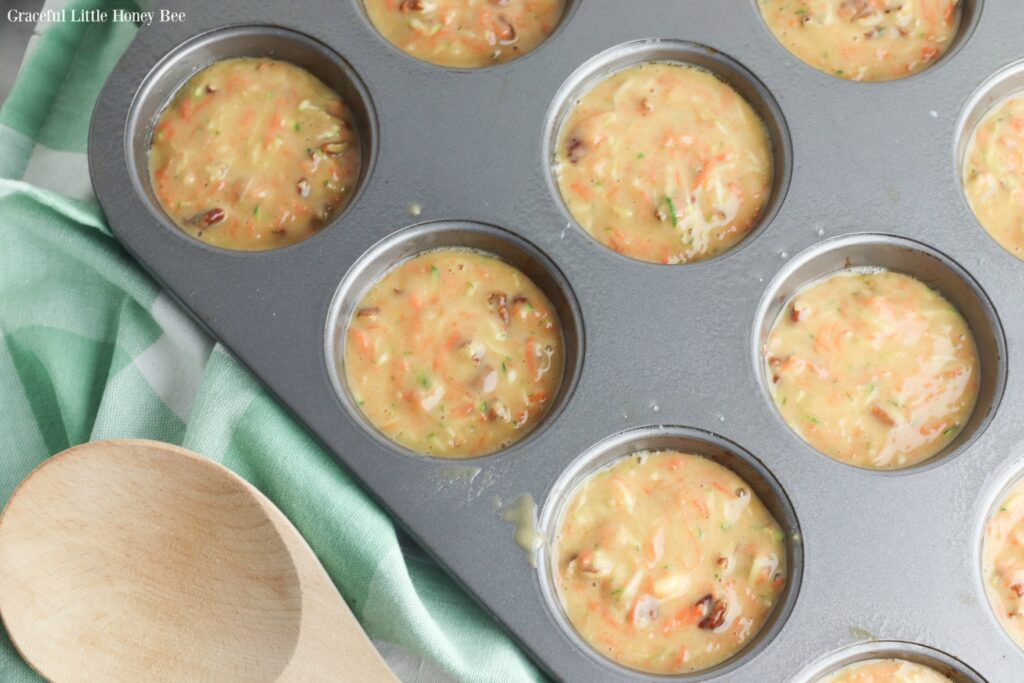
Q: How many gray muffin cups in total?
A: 10